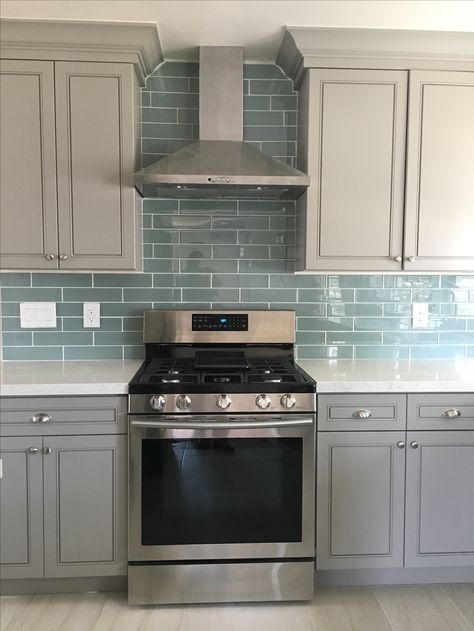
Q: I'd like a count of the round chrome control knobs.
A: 5